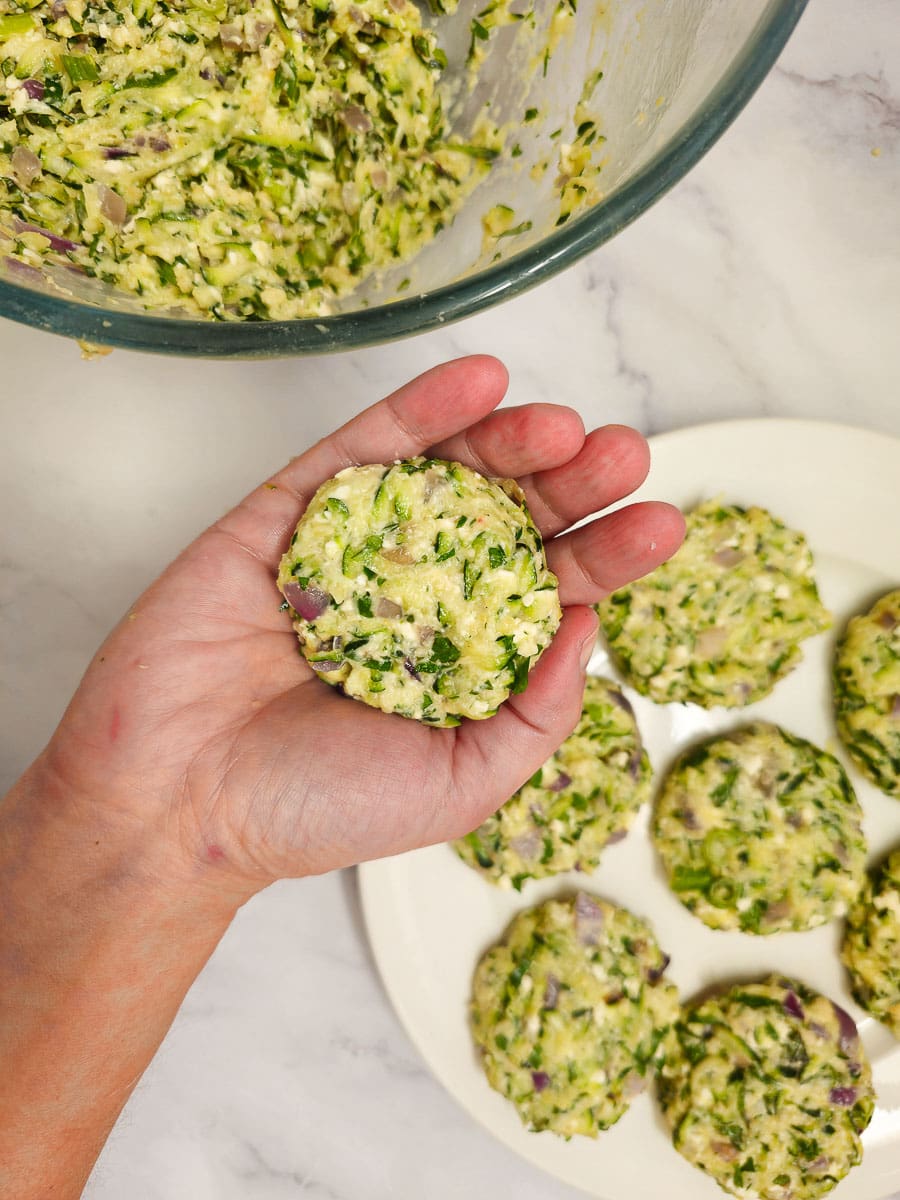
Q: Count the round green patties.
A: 8